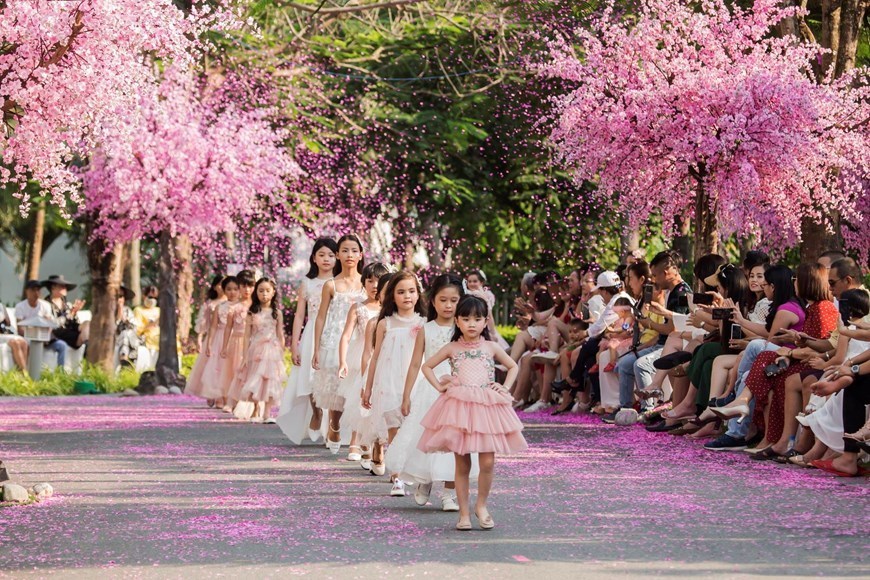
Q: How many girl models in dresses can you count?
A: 12